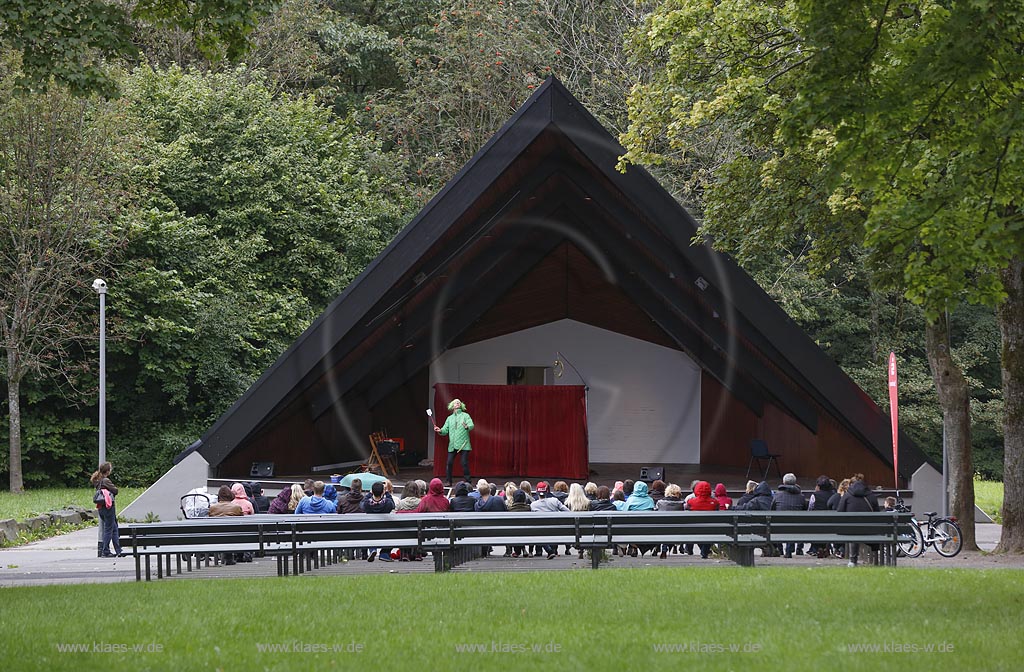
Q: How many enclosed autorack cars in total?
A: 0